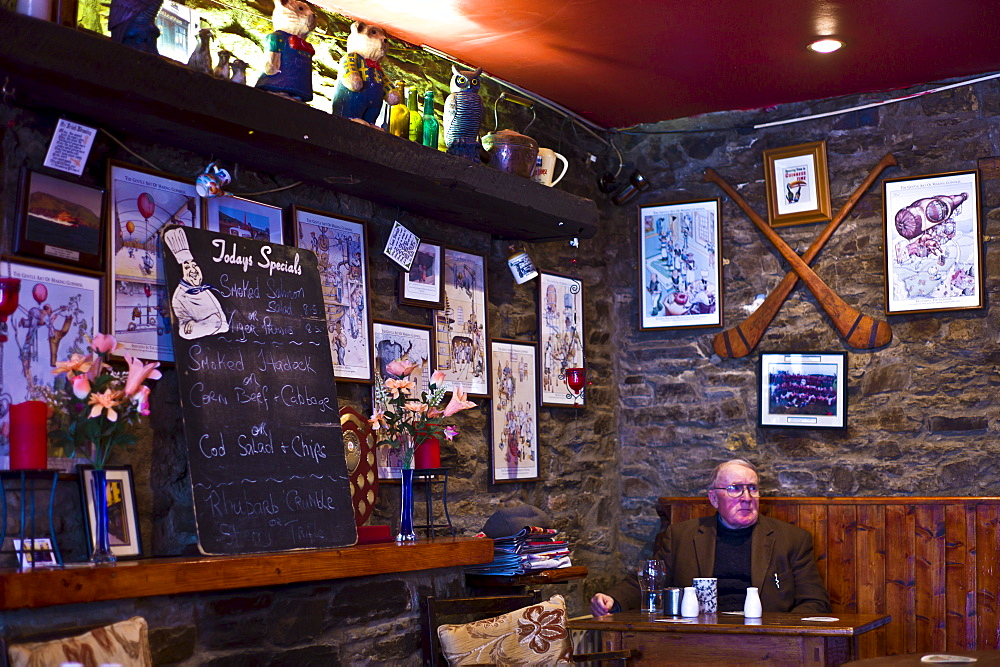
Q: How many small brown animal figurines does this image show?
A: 3